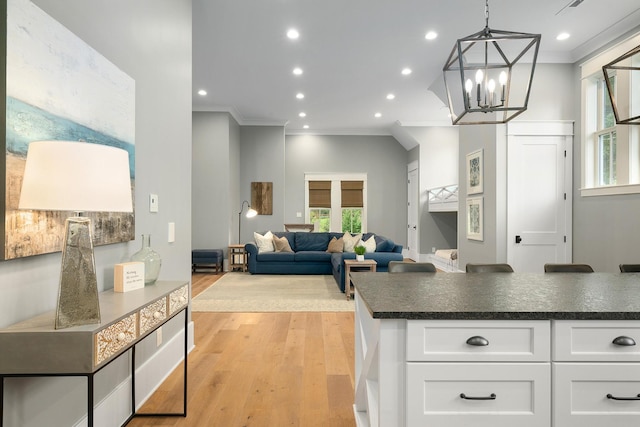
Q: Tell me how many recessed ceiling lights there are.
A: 11